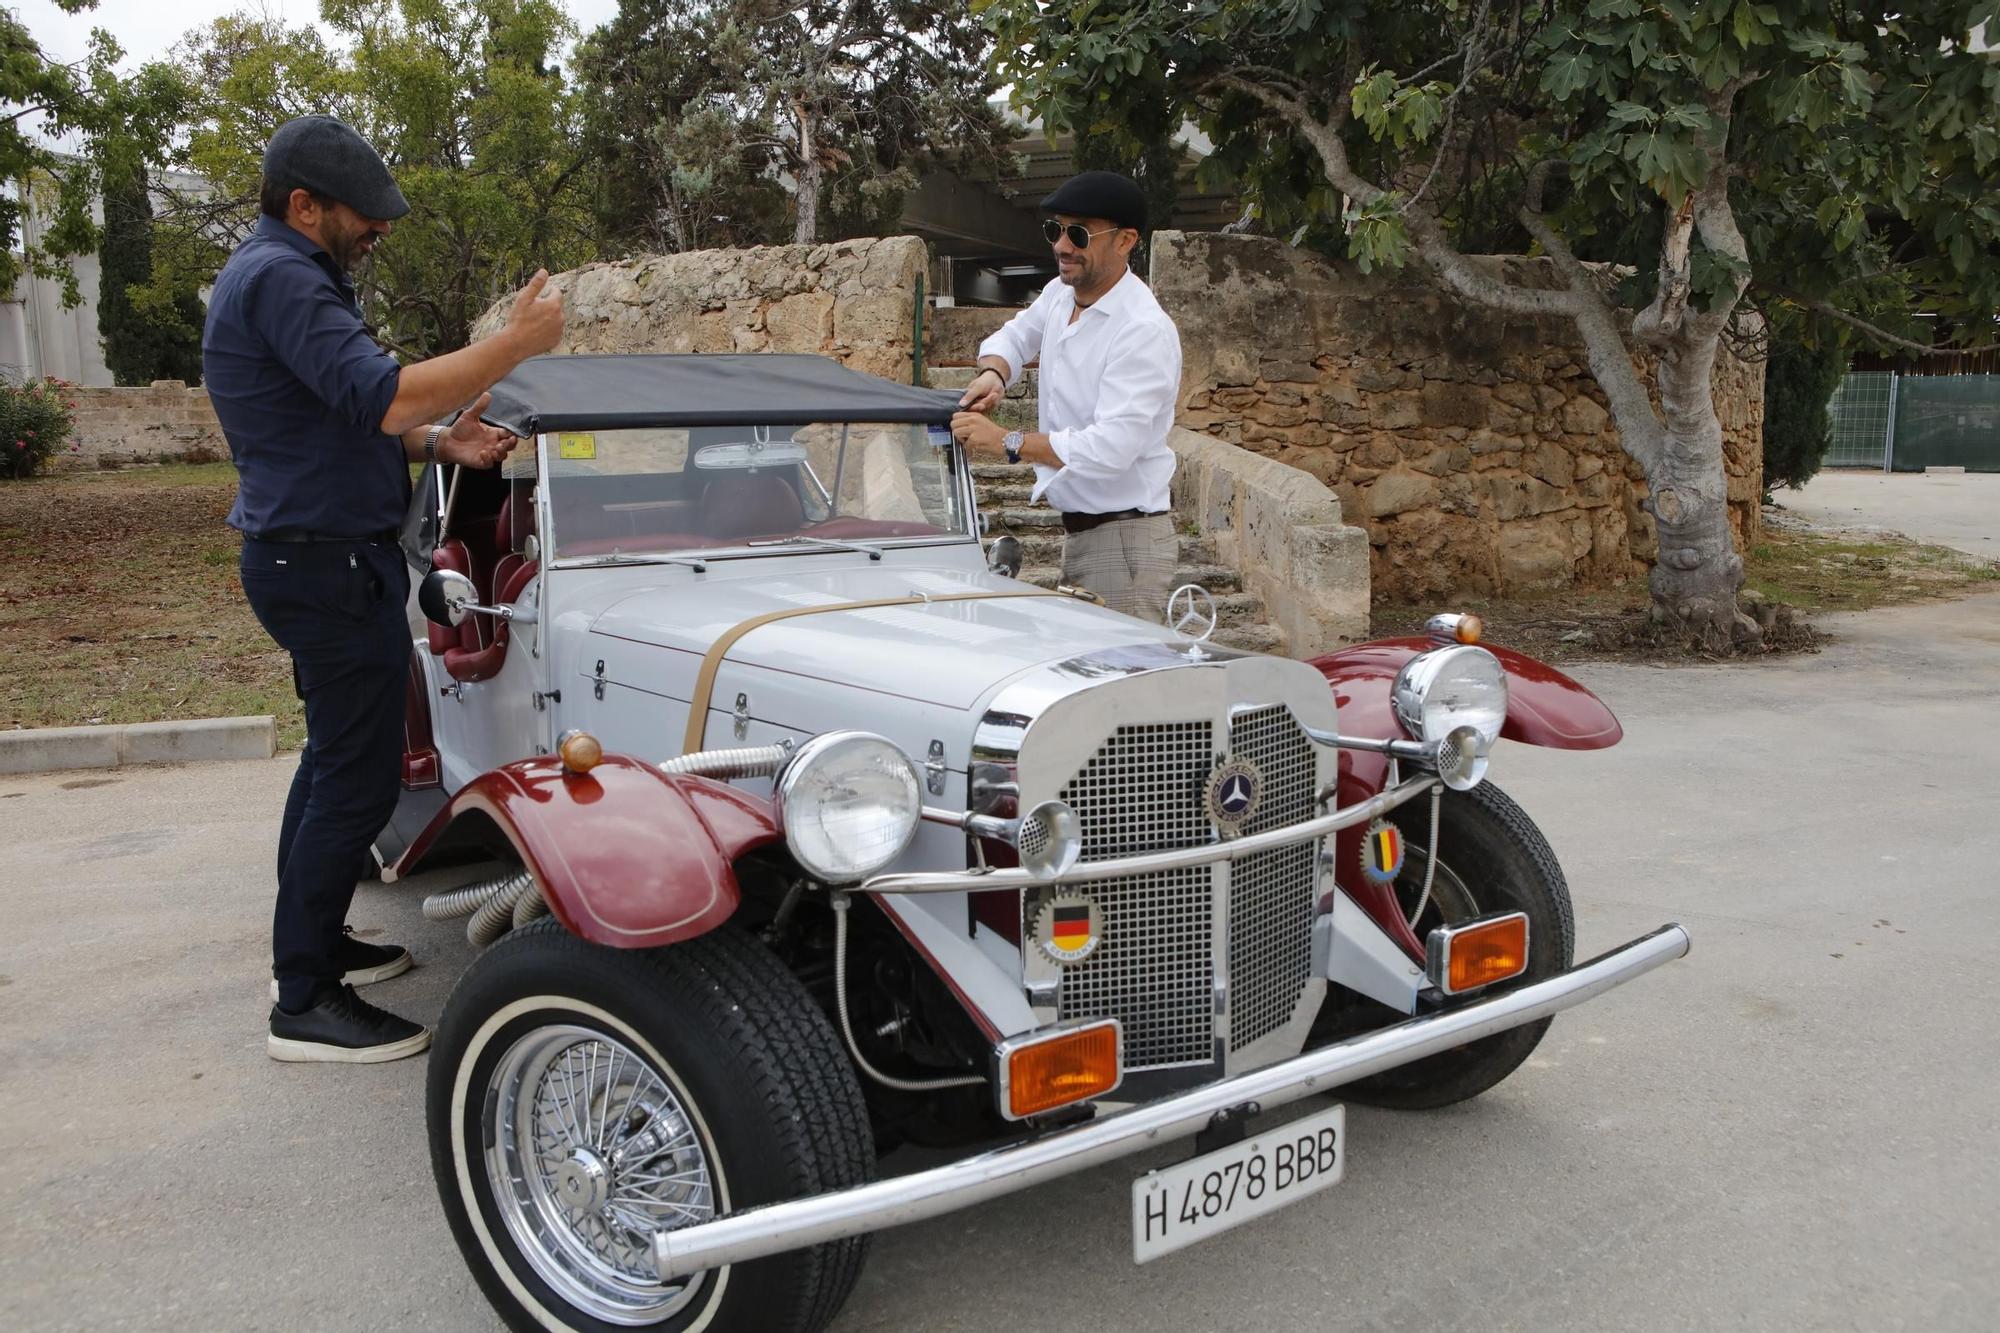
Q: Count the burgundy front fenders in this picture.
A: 2